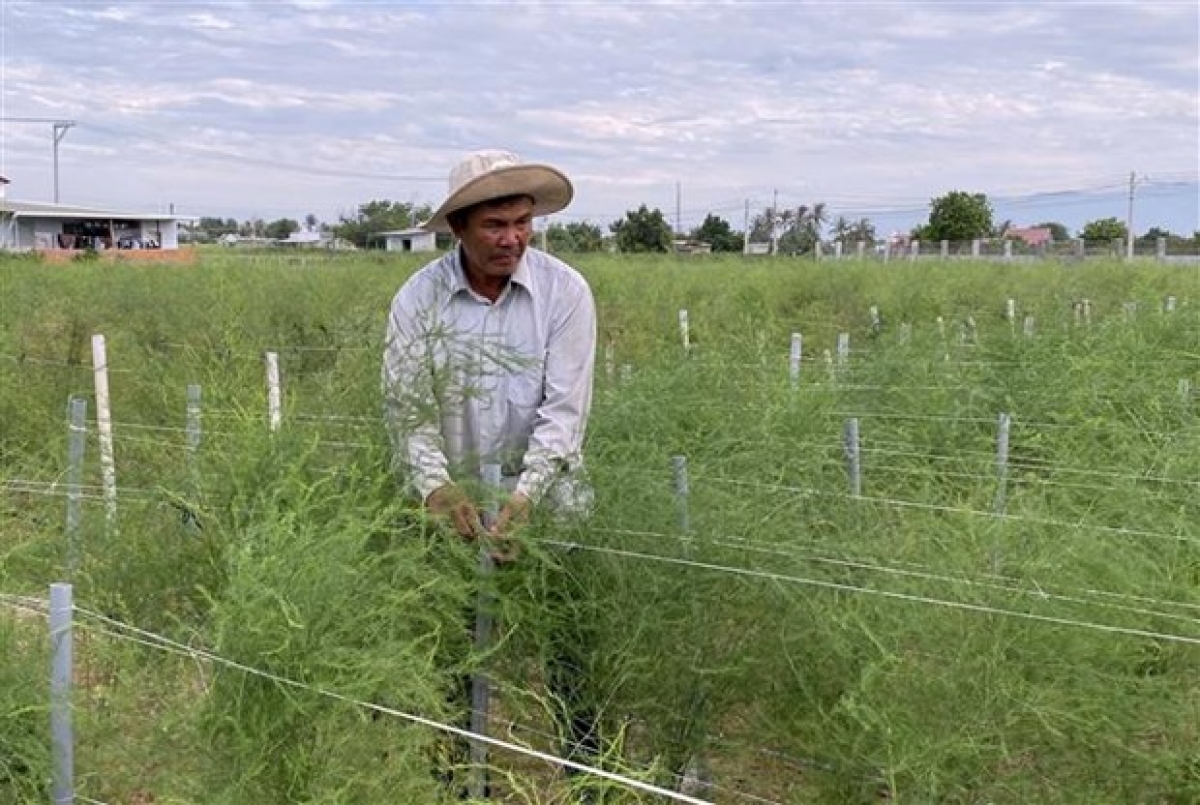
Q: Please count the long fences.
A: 1